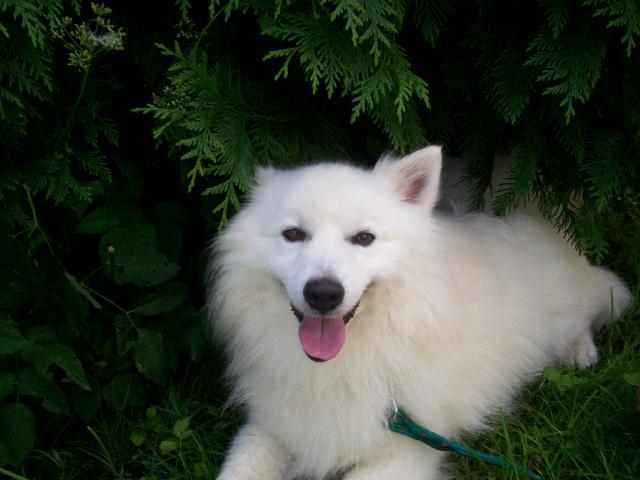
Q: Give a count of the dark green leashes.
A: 1